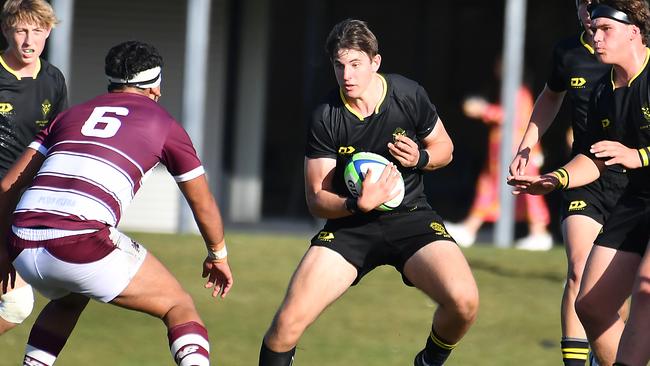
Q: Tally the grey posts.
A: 3